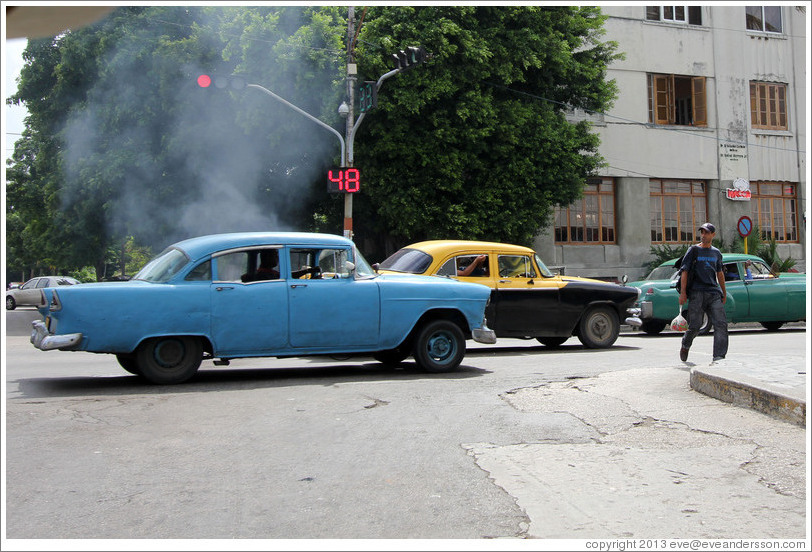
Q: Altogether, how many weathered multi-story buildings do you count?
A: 1